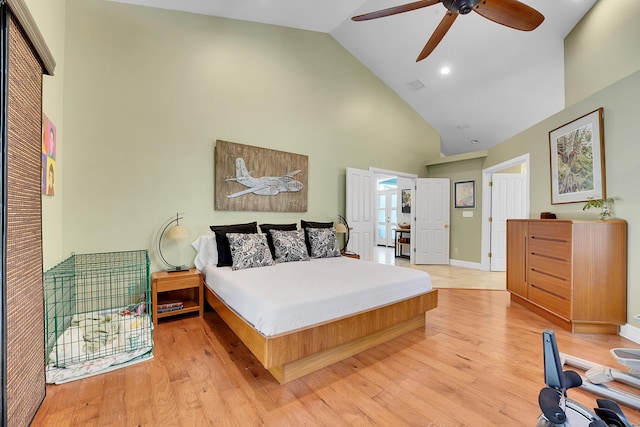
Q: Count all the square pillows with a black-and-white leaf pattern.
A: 3